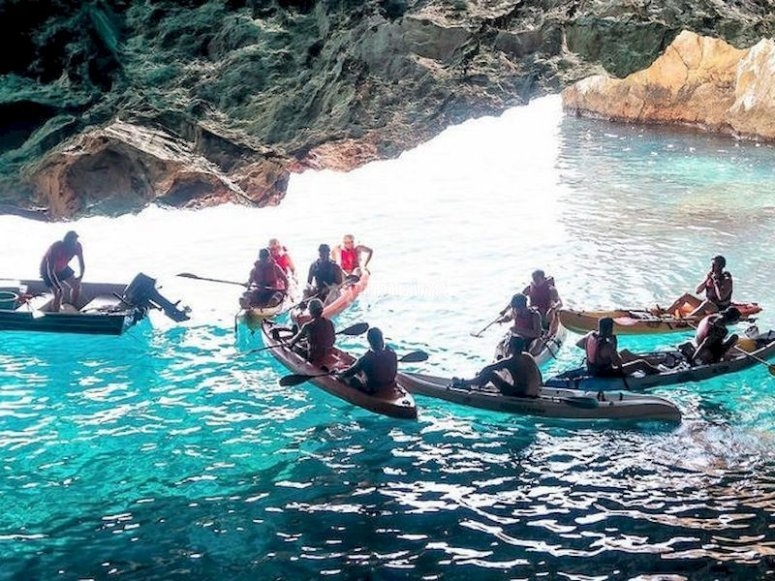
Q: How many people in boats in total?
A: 13